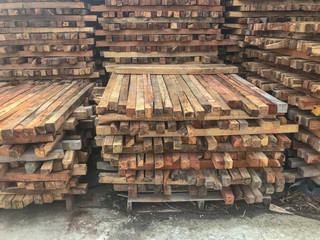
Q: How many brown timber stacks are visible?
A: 5